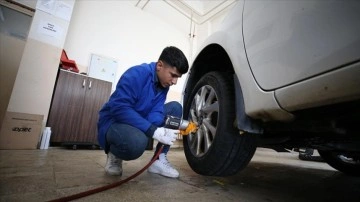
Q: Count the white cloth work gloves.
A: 1